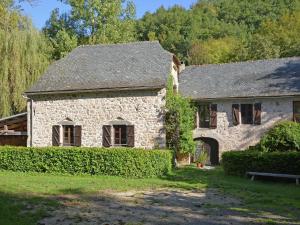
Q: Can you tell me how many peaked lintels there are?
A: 2